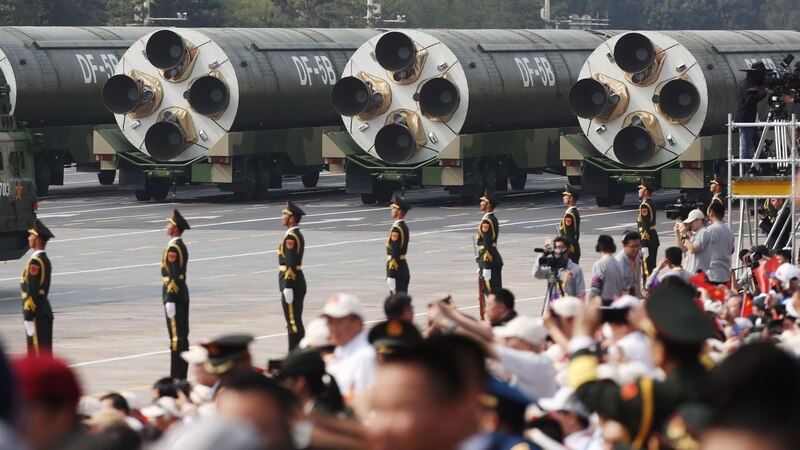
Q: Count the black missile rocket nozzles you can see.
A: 12